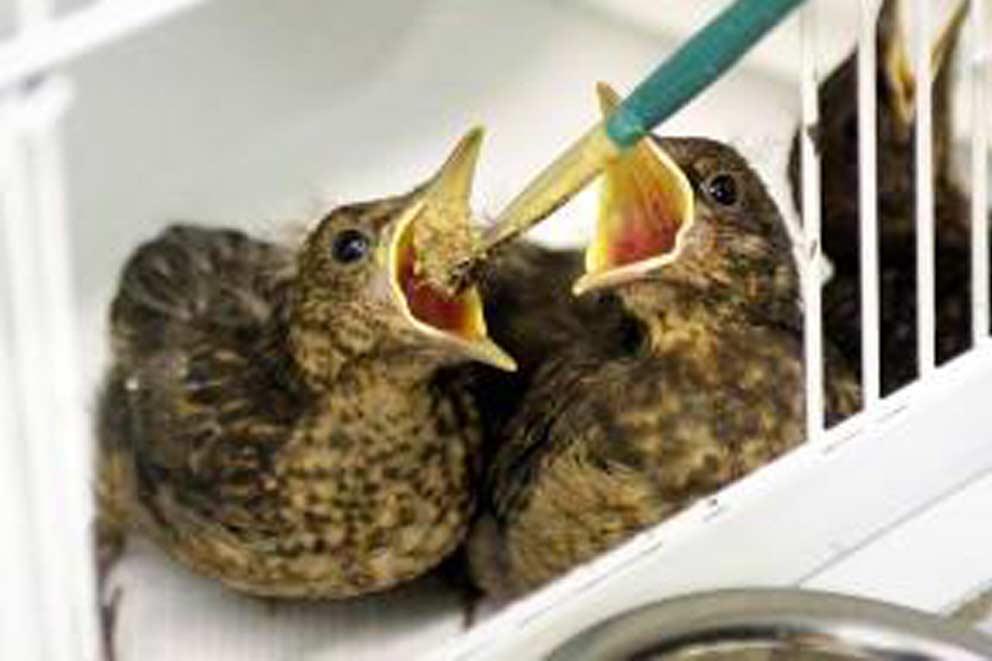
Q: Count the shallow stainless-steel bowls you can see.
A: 1